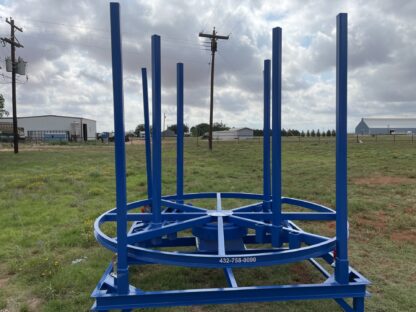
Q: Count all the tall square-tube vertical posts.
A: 7